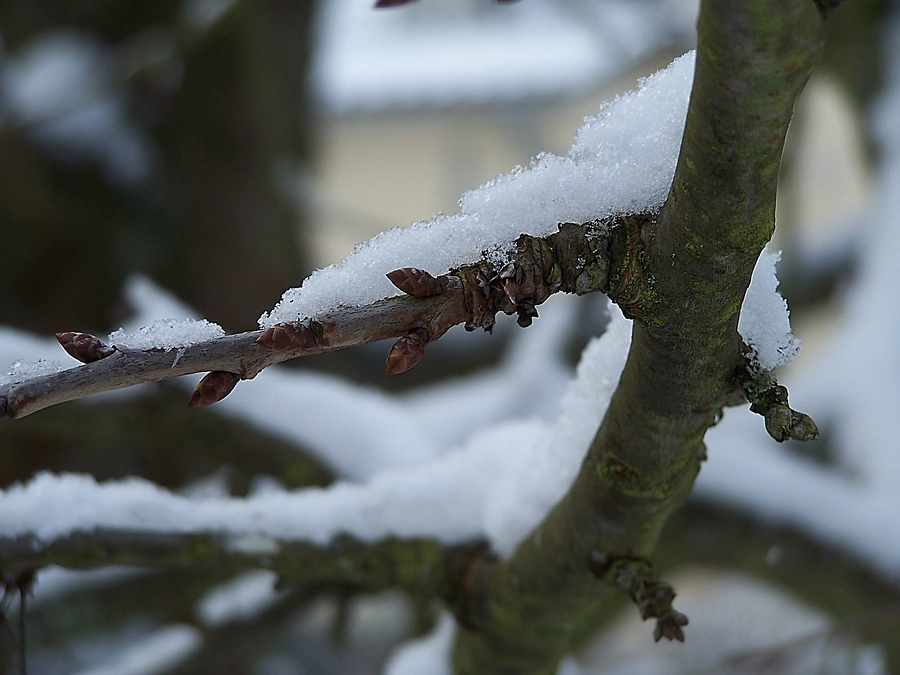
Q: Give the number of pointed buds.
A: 5